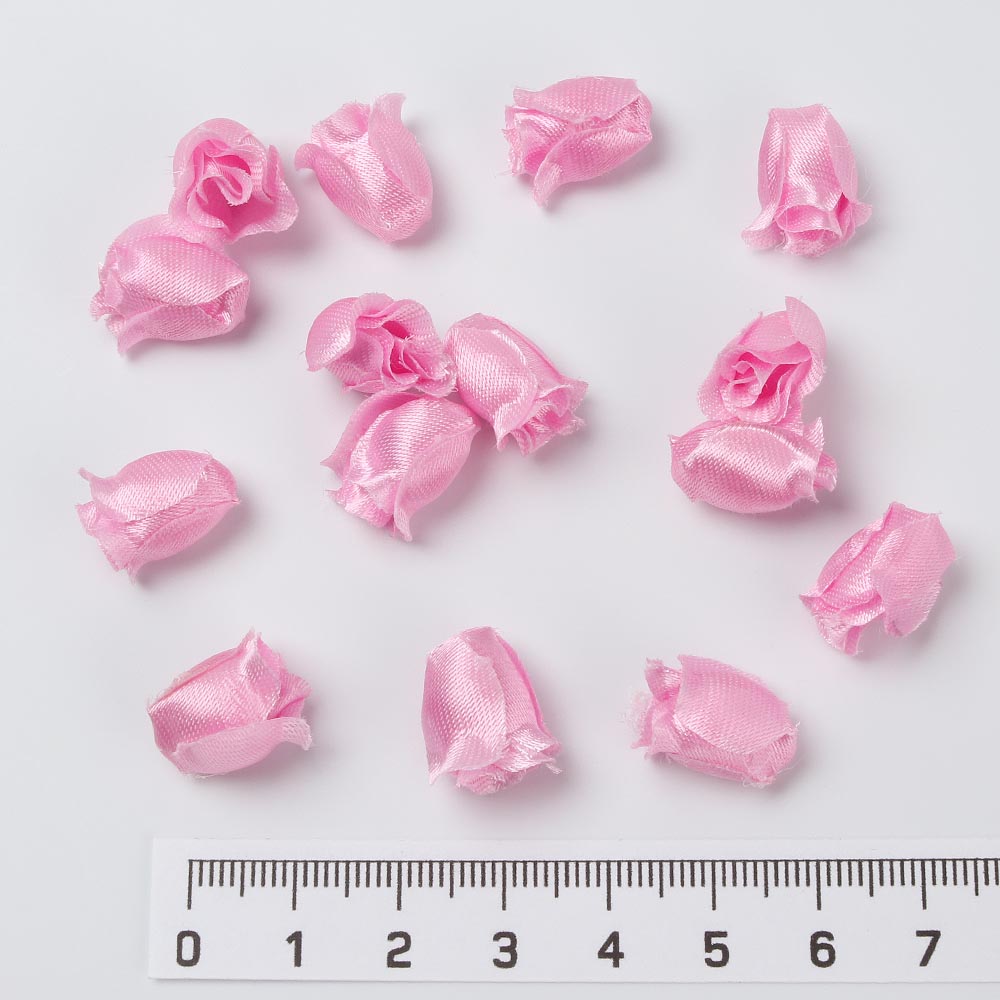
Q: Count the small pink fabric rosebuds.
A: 15